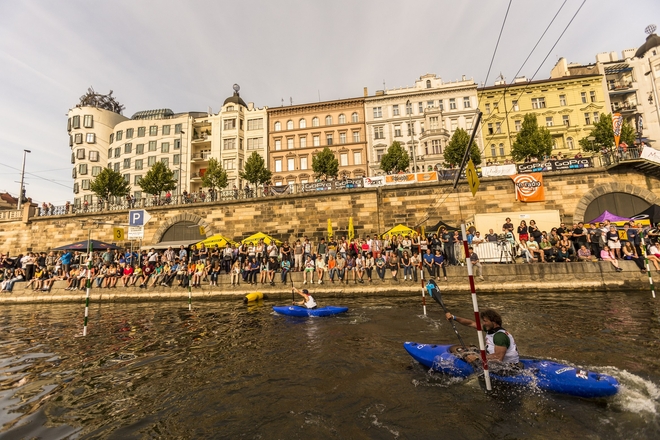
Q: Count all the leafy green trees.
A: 9